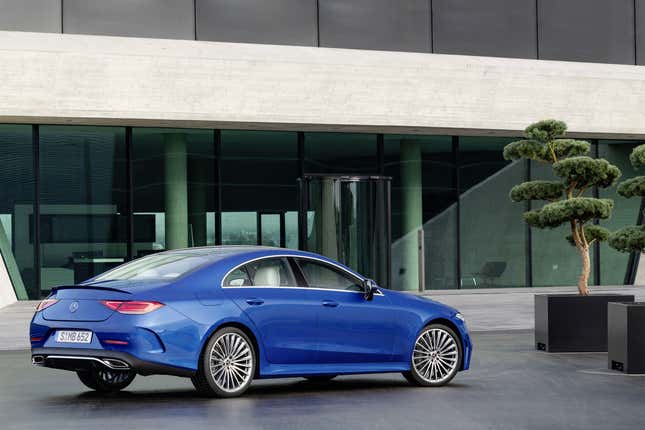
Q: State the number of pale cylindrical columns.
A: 2